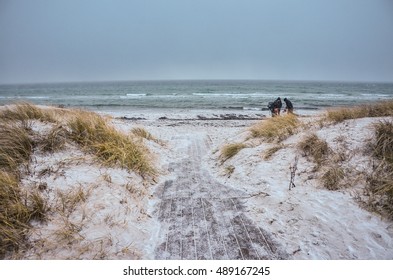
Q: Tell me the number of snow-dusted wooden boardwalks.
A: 1